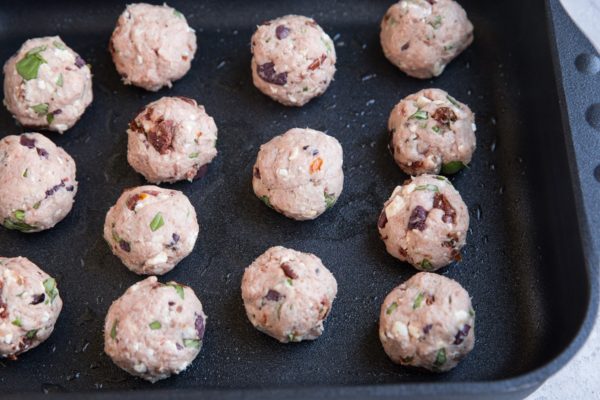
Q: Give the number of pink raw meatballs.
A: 14